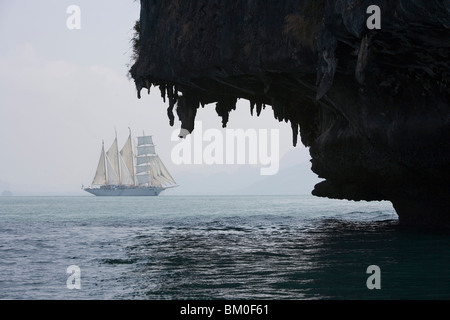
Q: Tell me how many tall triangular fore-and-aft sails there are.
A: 3